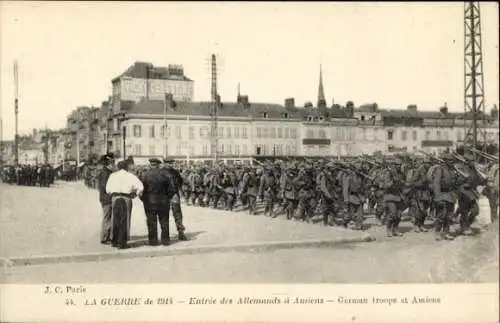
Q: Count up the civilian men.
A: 4